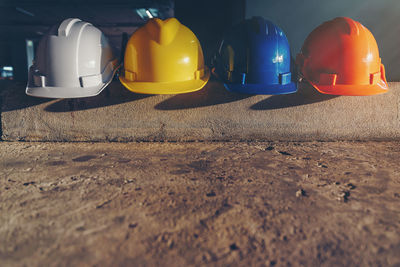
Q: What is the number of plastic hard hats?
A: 4